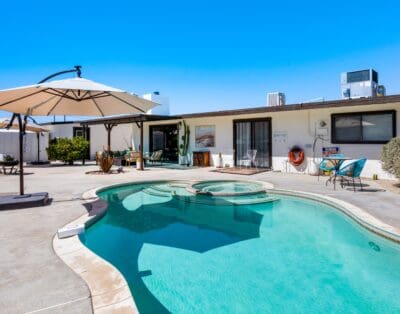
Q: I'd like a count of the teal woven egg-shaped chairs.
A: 2